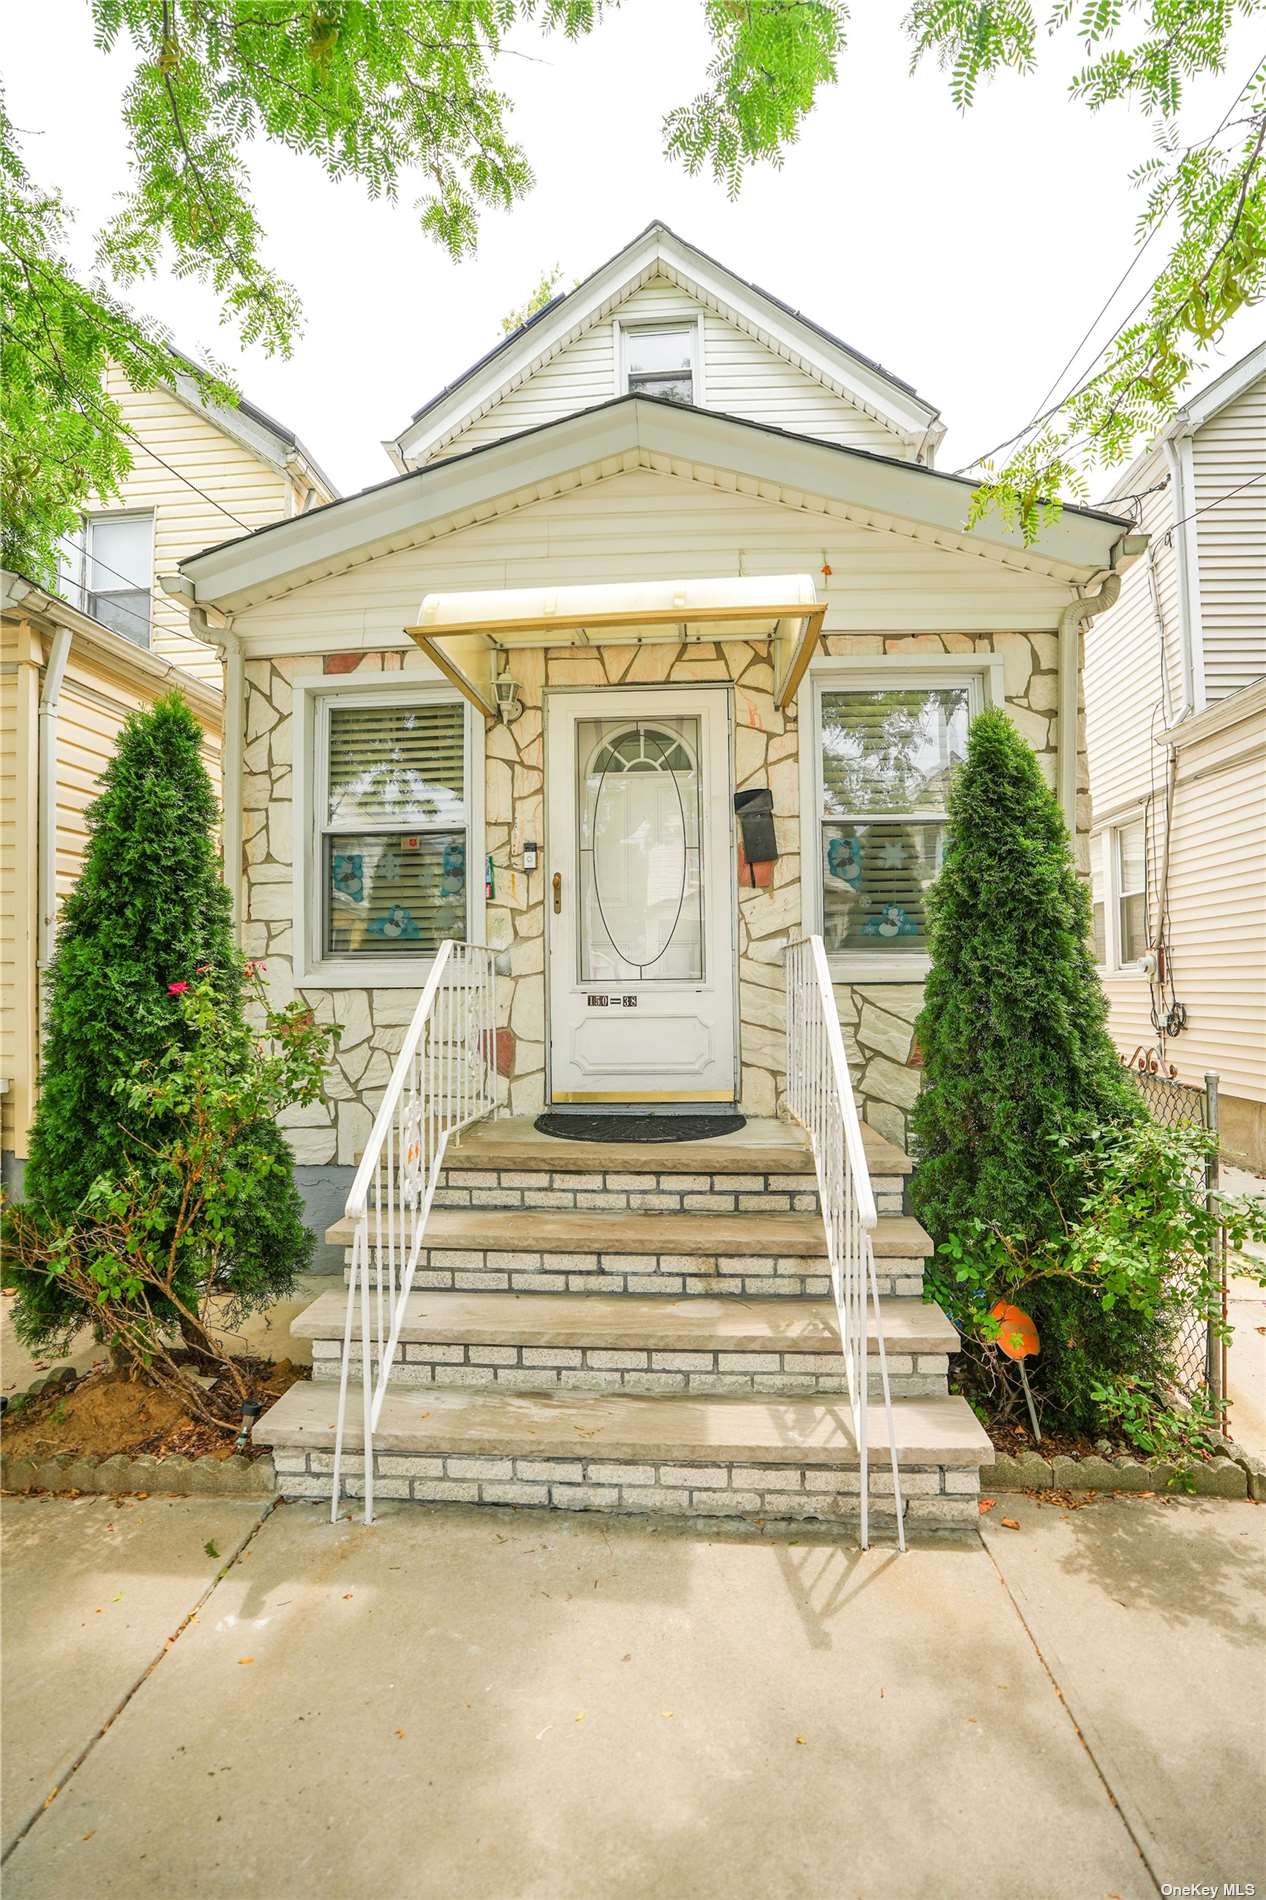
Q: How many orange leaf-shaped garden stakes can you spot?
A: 1